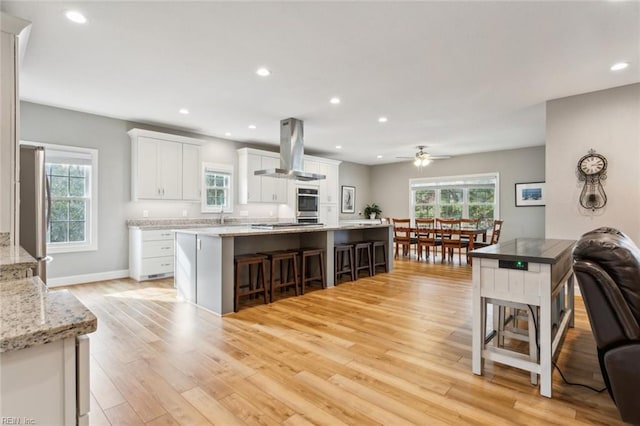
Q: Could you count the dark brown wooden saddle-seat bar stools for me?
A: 6